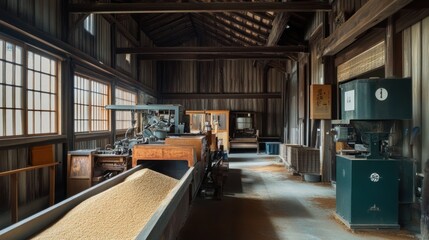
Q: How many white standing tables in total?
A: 0